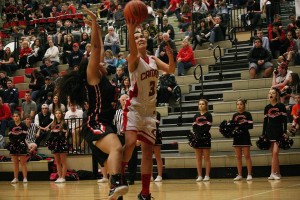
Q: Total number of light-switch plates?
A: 0